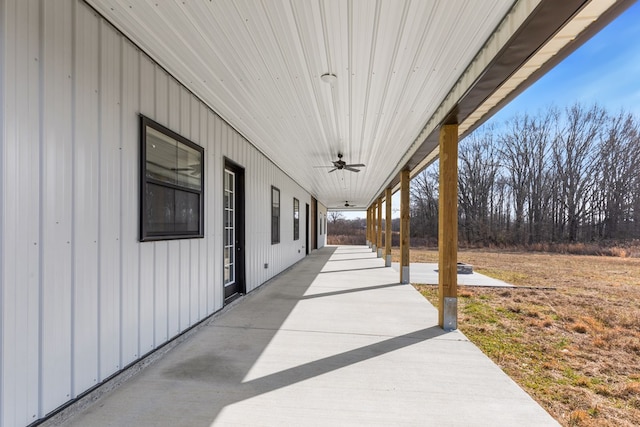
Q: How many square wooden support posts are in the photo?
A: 7